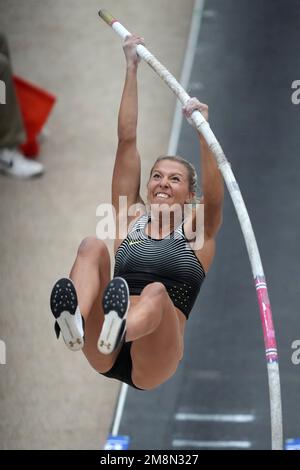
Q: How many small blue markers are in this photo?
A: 2